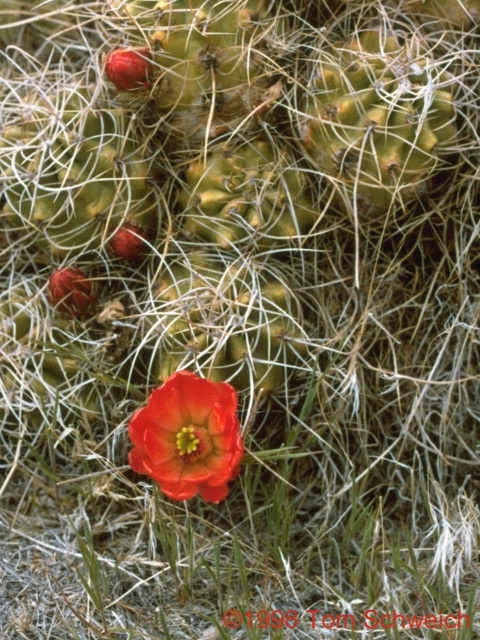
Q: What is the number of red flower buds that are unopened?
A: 3